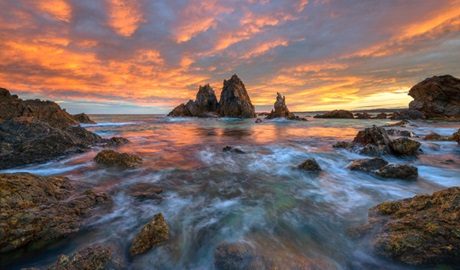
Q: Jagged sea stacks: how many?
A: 3